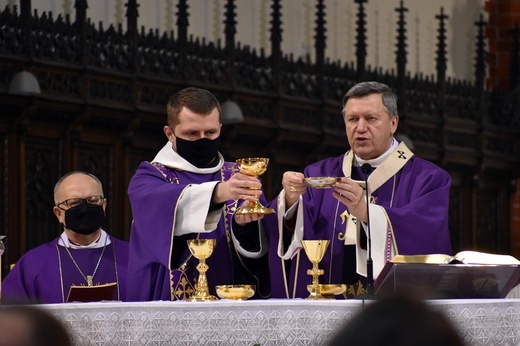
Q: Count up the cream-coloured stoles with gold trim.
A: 1